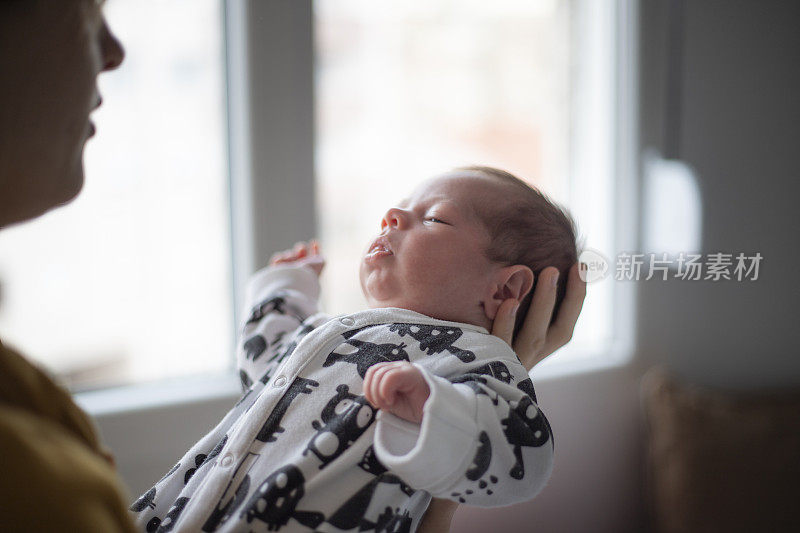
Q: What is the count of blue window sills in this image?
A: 0